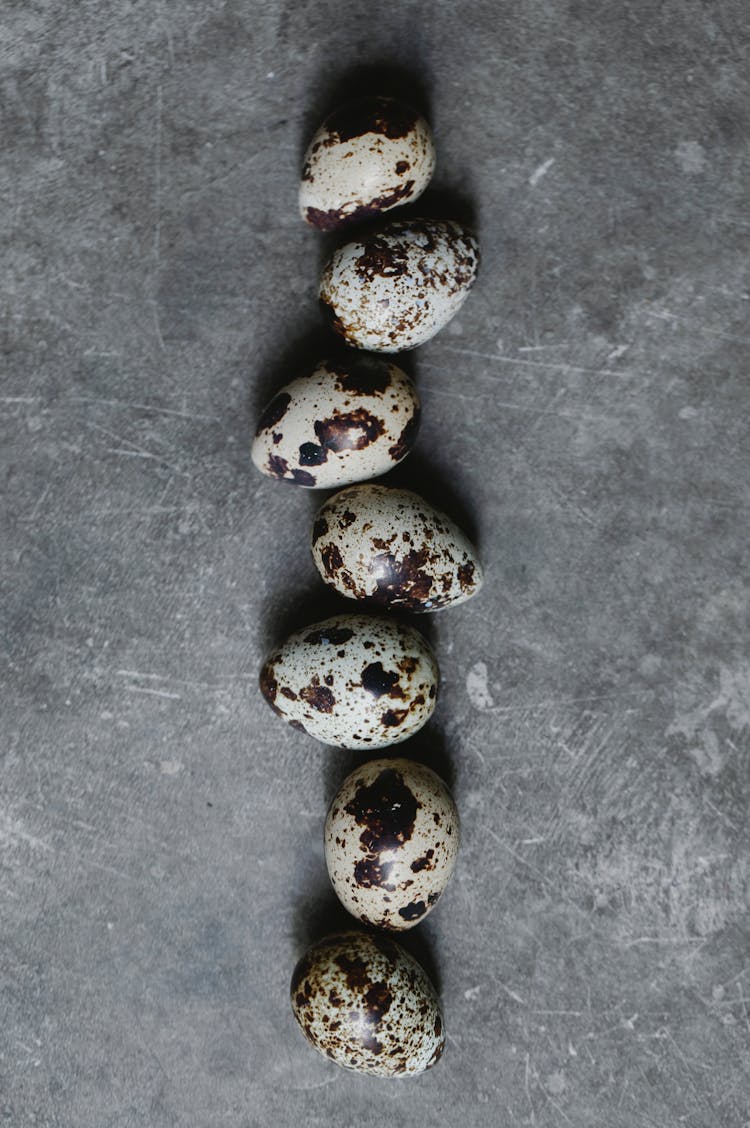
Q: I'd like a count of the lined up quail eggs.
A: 7